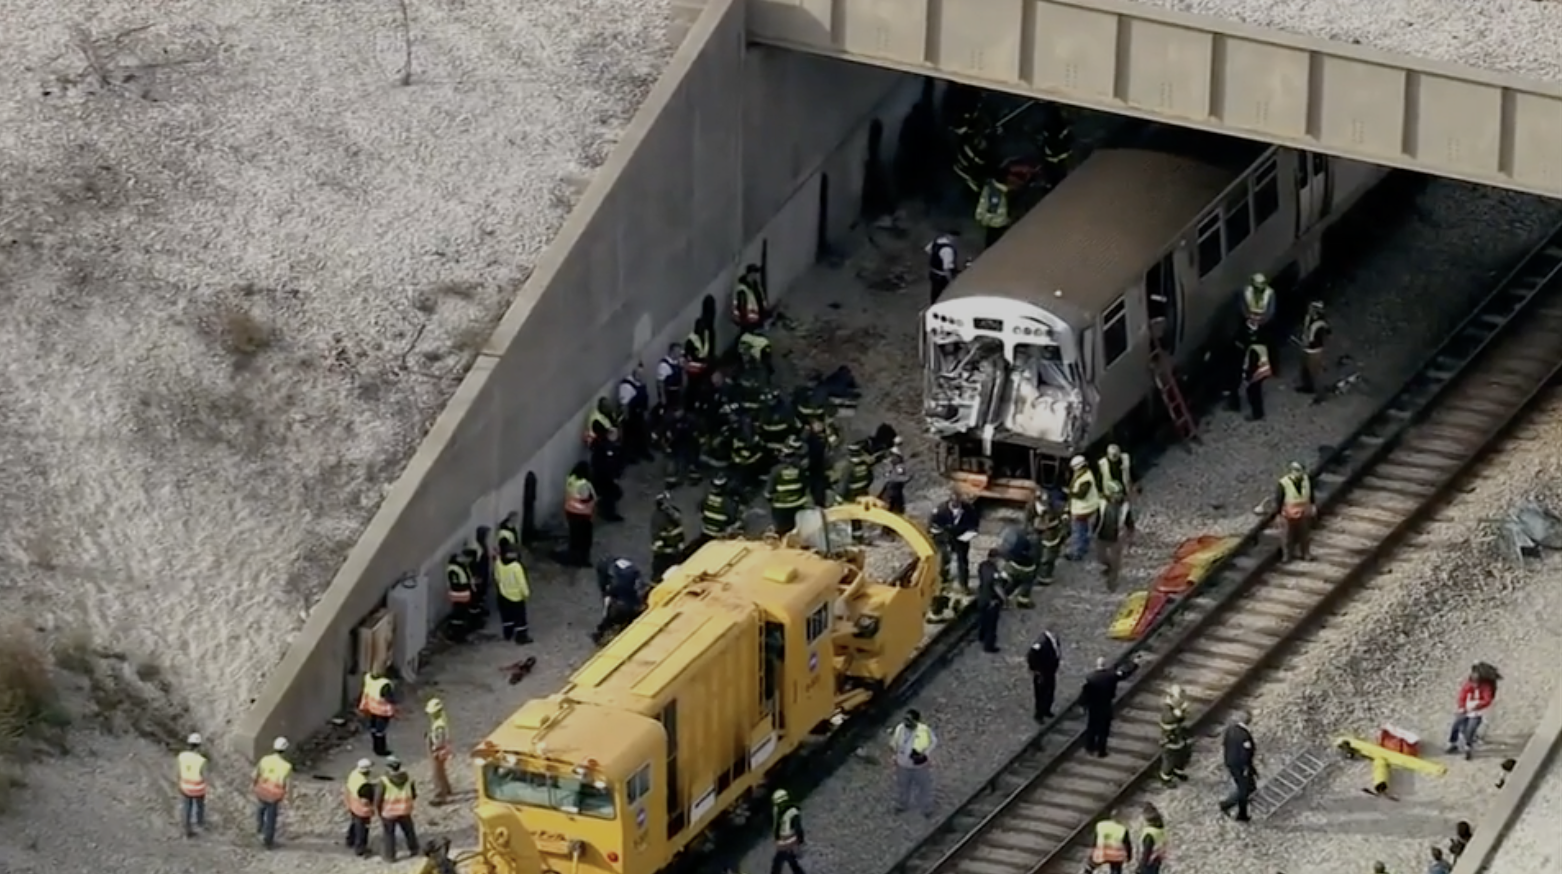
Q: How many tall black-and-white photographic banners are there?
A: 0